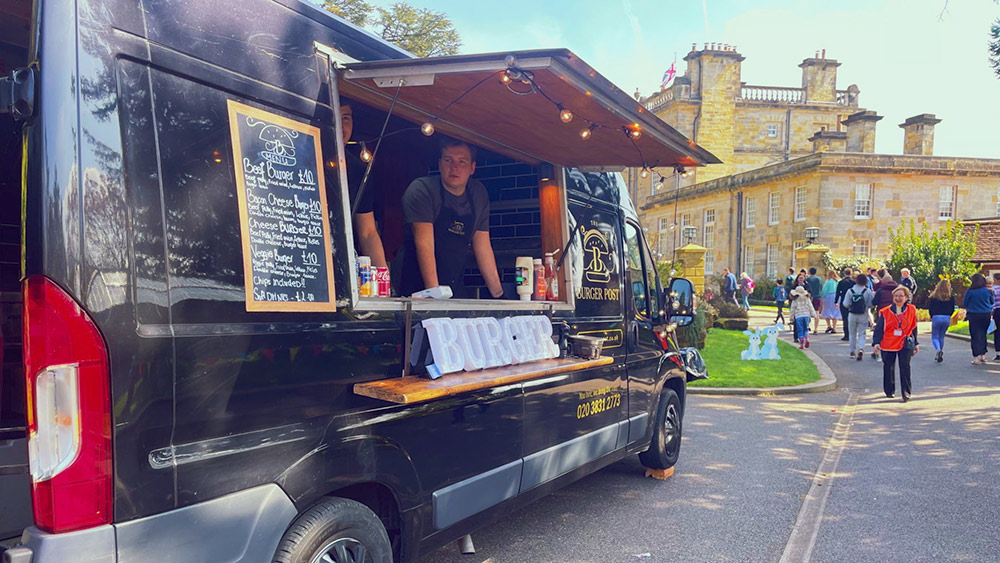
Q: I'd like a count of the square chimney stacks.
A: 5